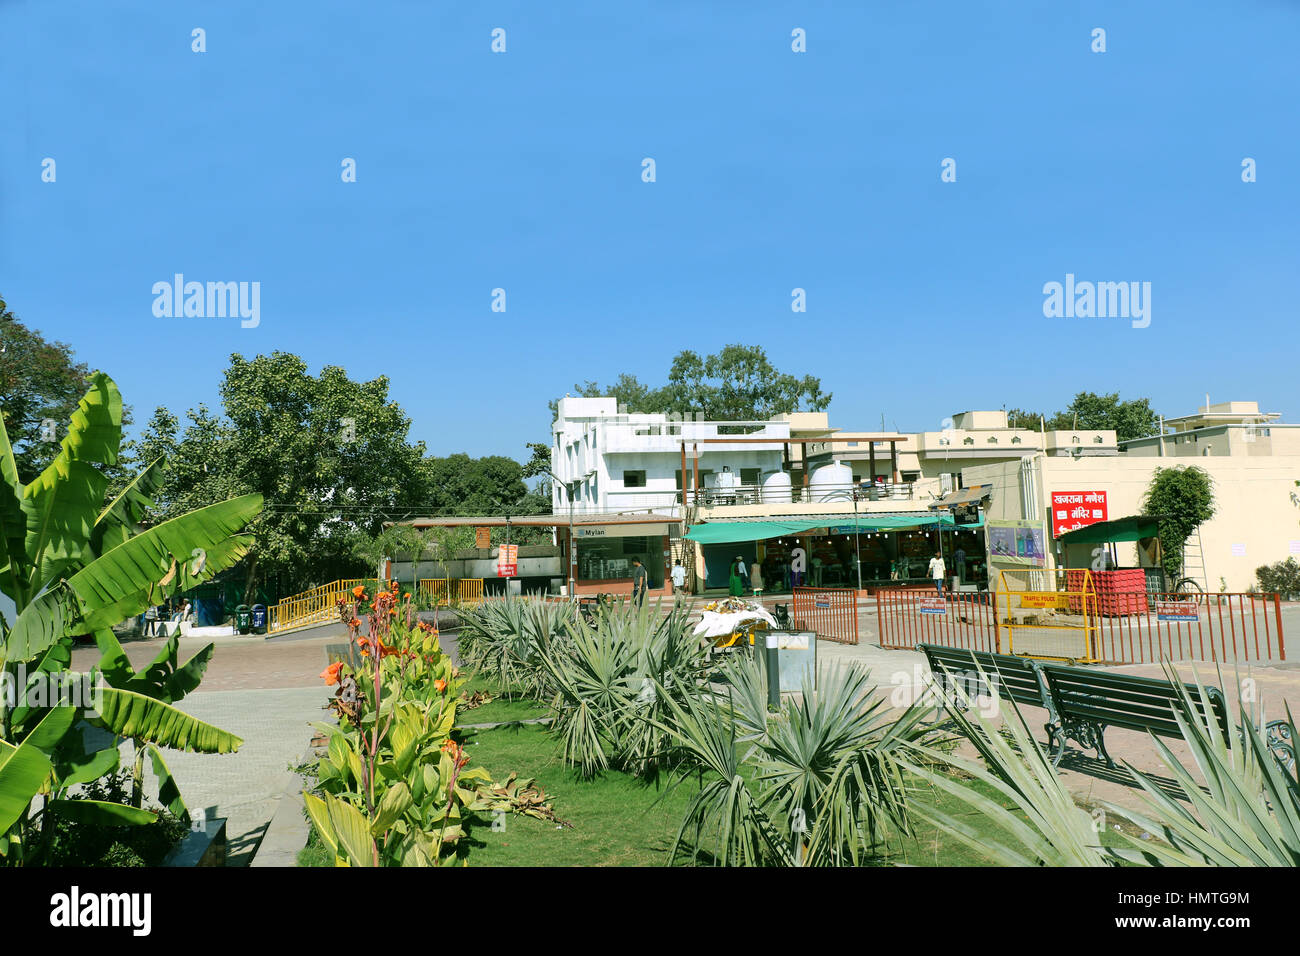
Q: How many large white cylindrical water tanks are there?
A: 2